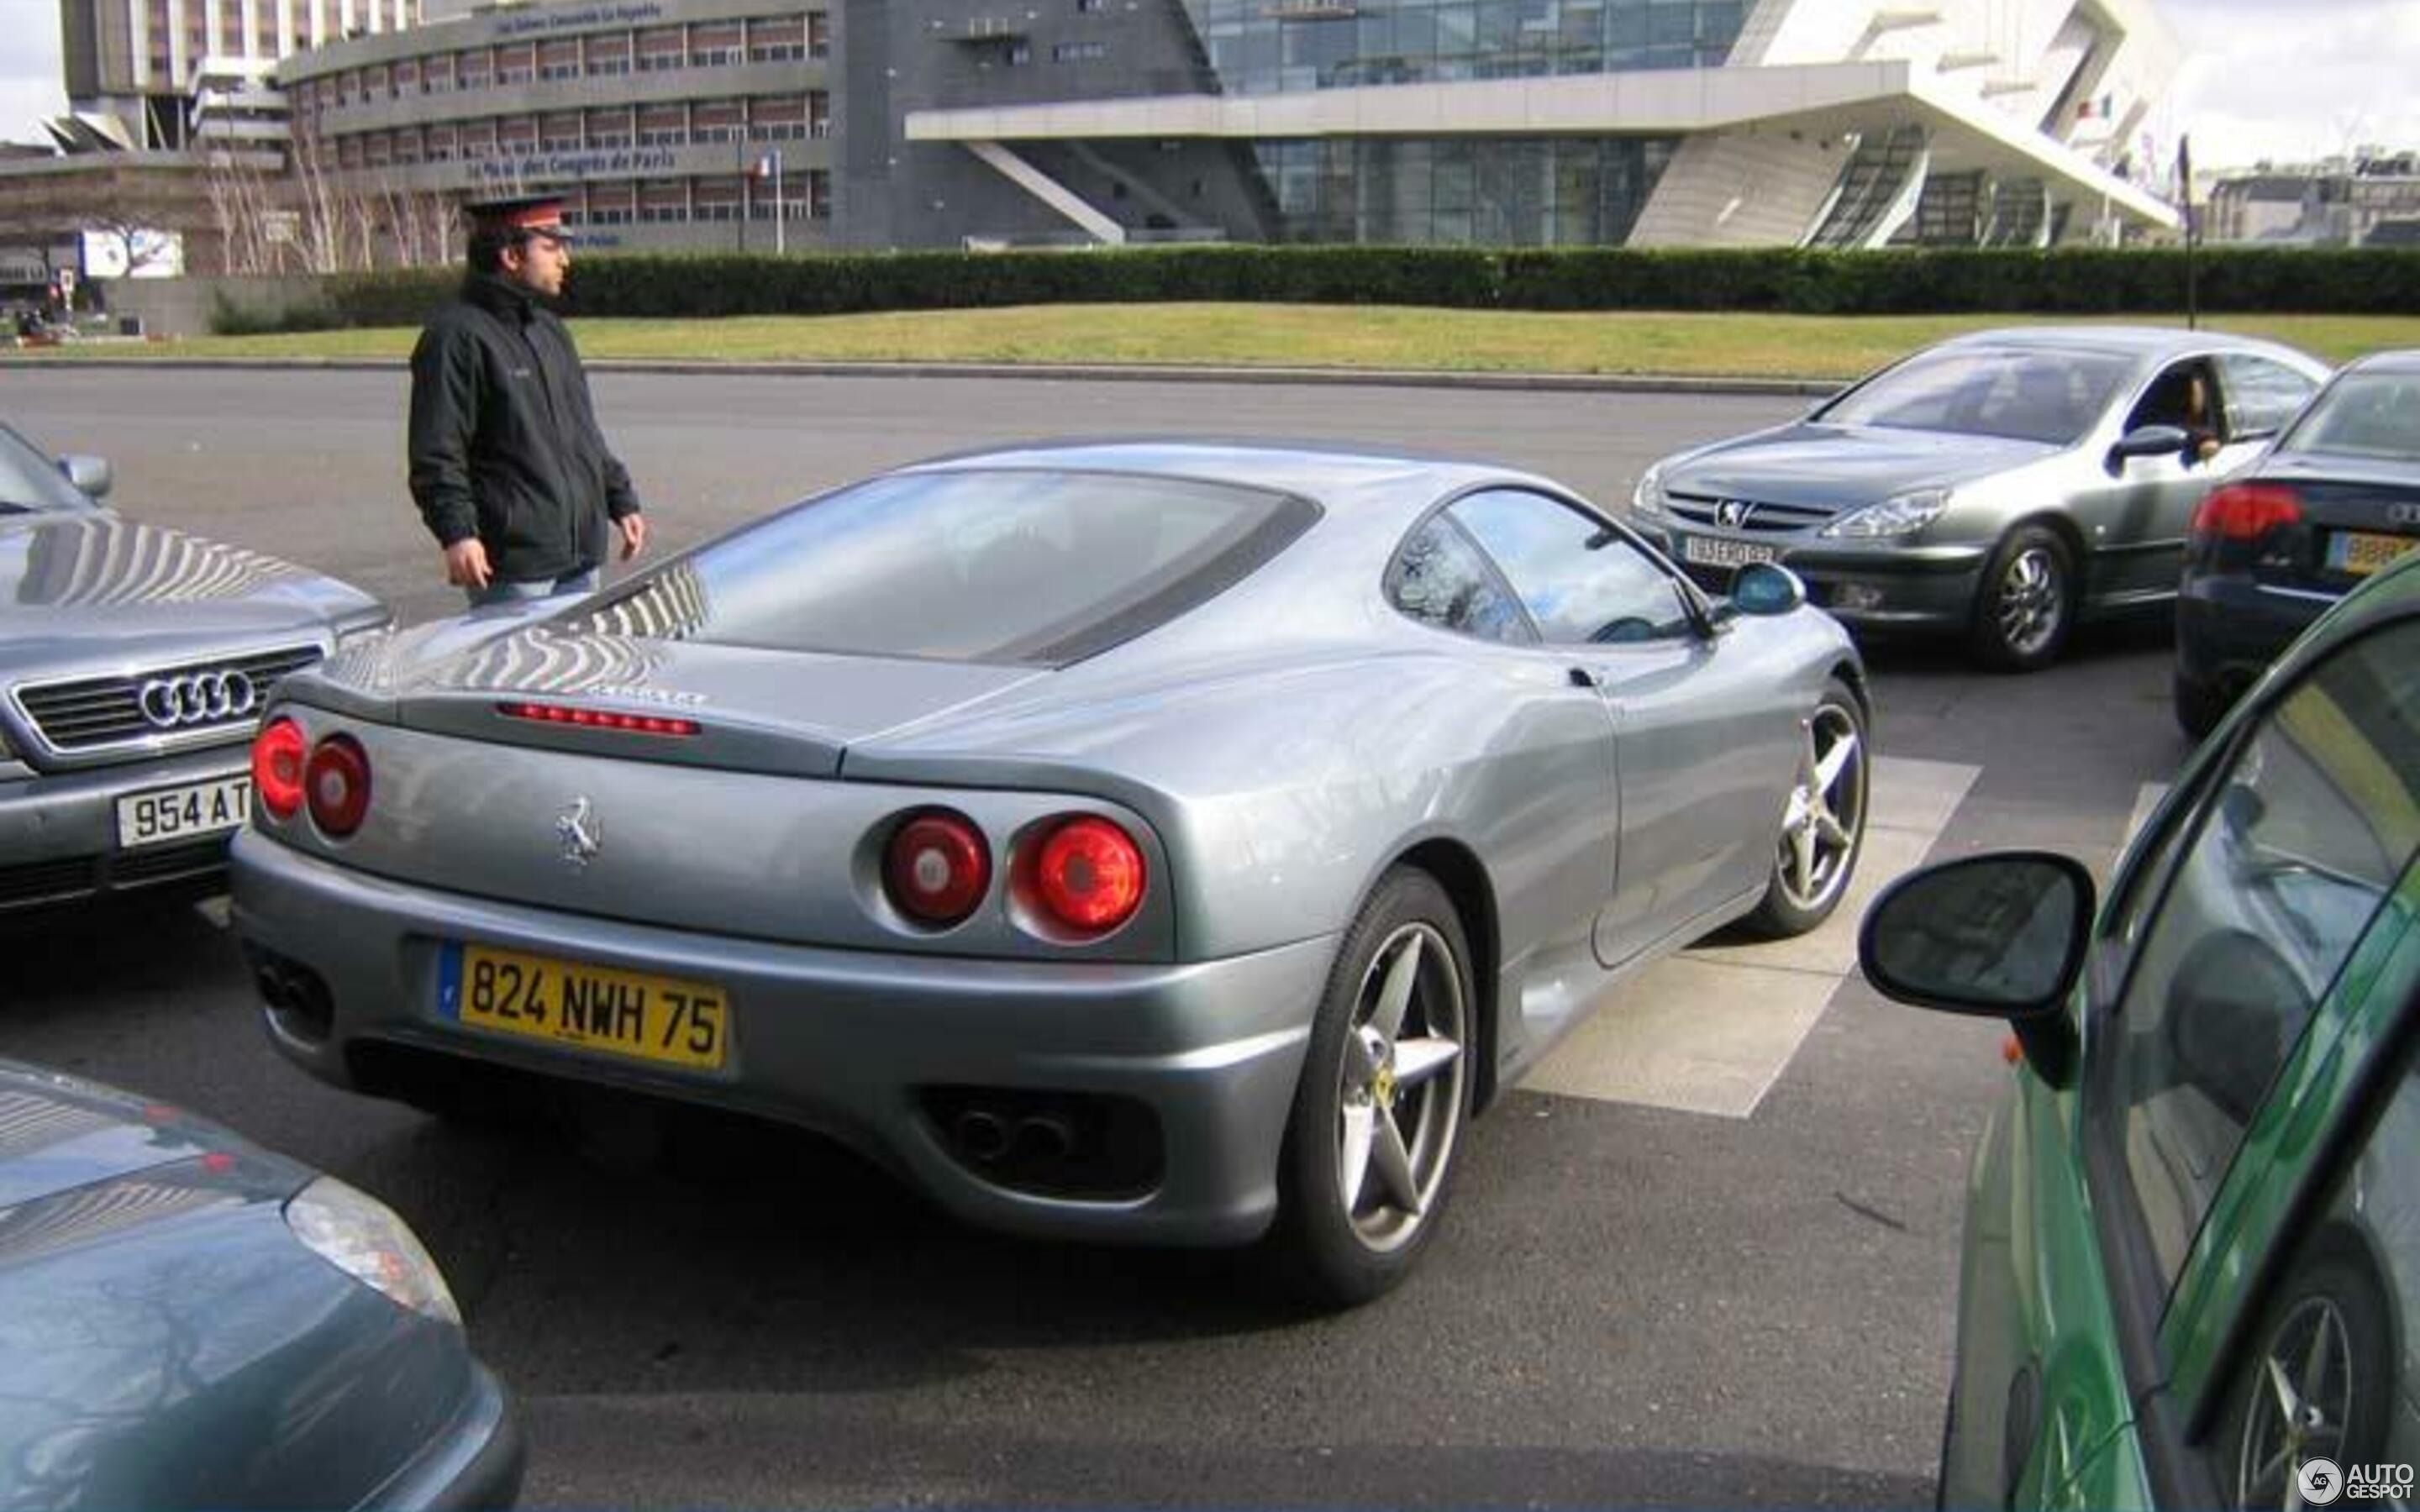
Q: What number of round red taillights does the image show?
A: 4